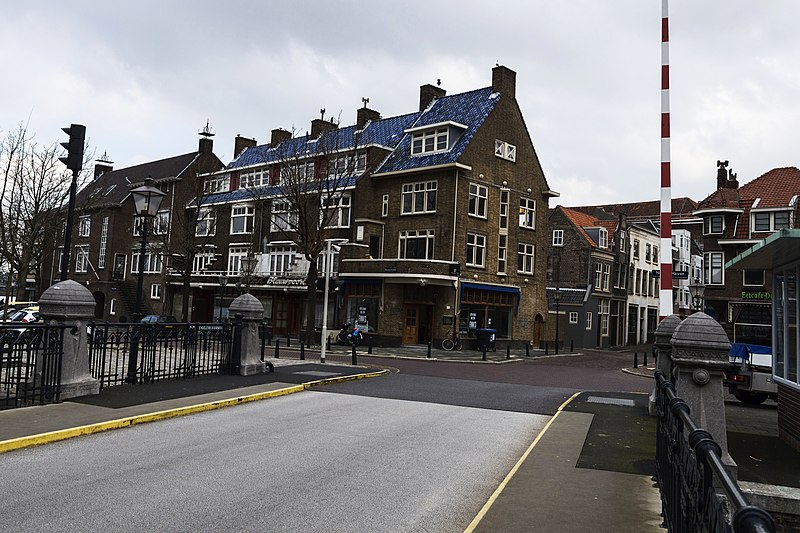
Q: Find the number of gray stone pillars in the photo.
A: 4